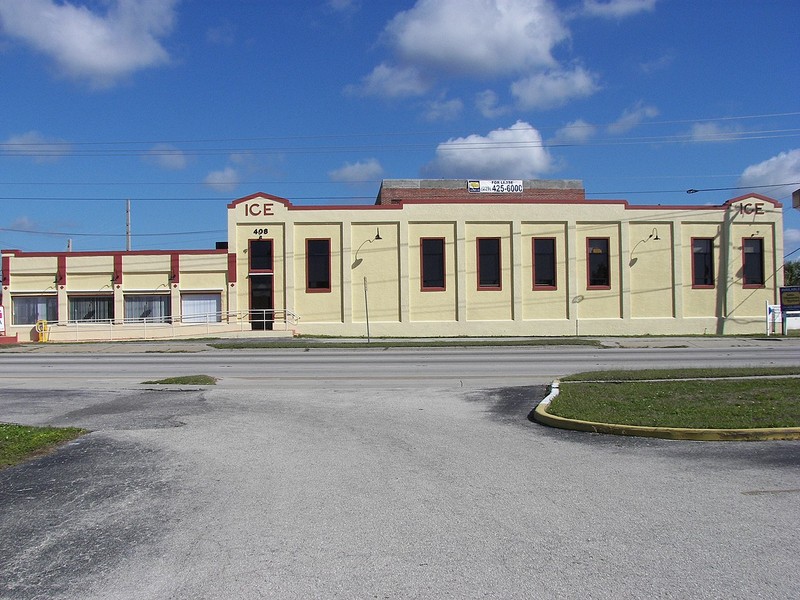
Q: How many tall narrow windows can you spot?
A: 7